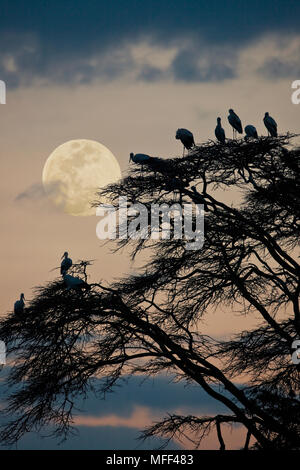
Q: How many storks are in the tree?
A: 9